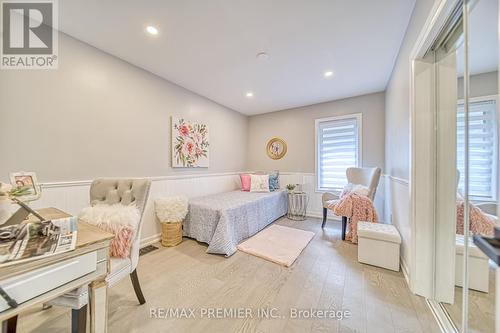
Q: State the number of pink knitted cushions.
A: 1